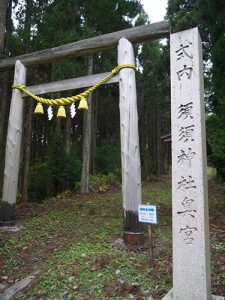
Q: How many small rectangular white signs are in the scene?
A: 1